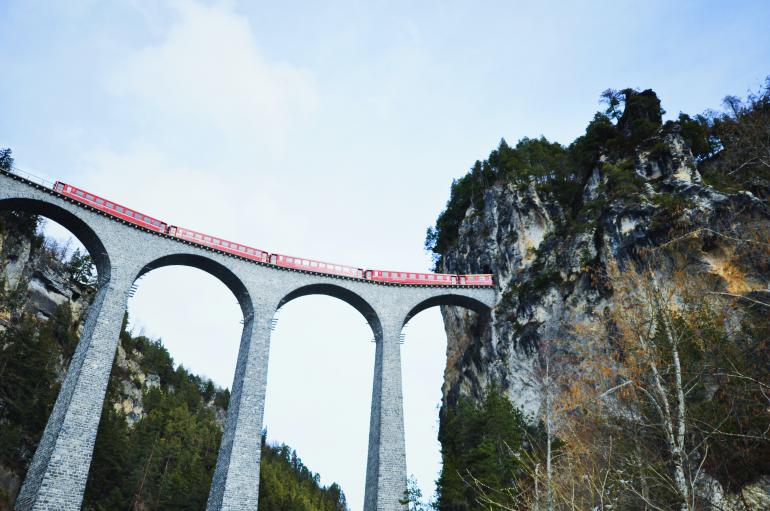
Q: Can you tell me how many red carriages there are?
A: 5